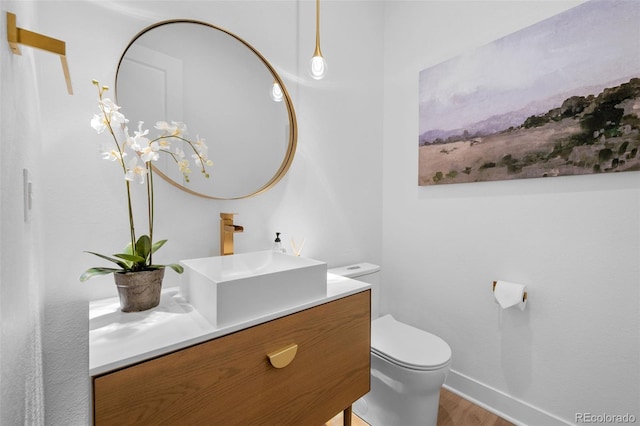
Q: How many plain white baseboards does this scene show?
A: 1